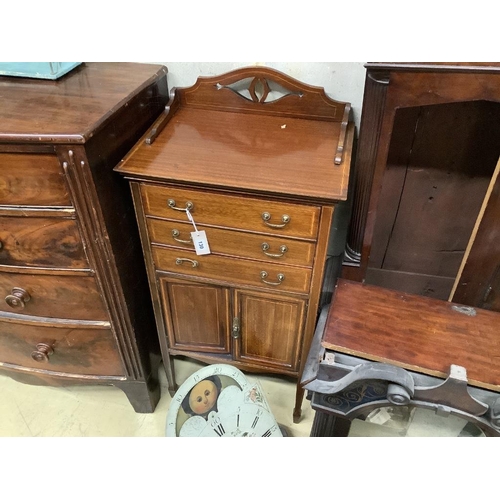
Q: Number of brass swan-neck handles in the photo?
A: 6